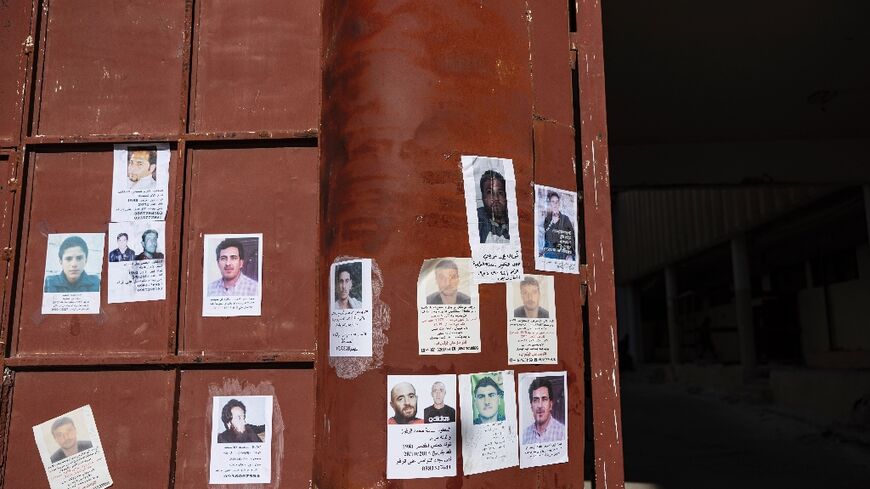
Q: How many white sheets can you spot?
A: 14